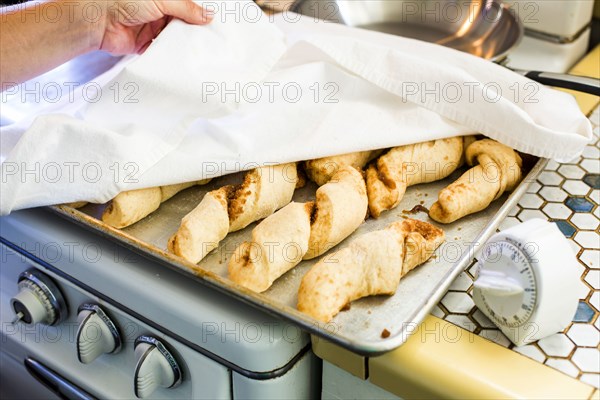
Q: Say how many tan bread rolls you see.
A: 7